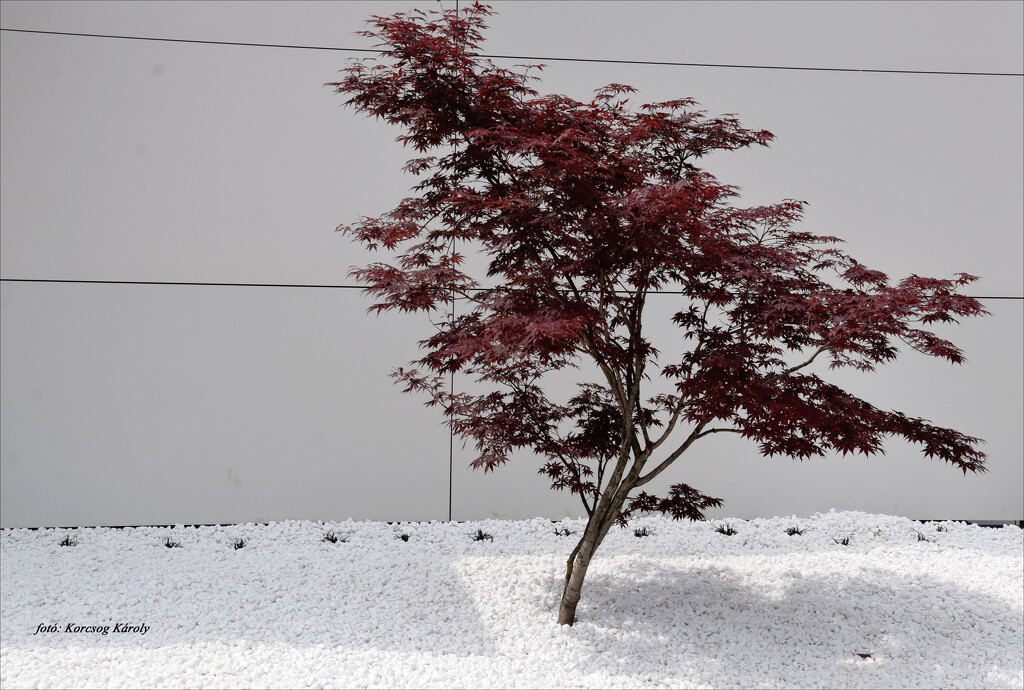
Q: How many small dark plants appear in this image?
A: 13